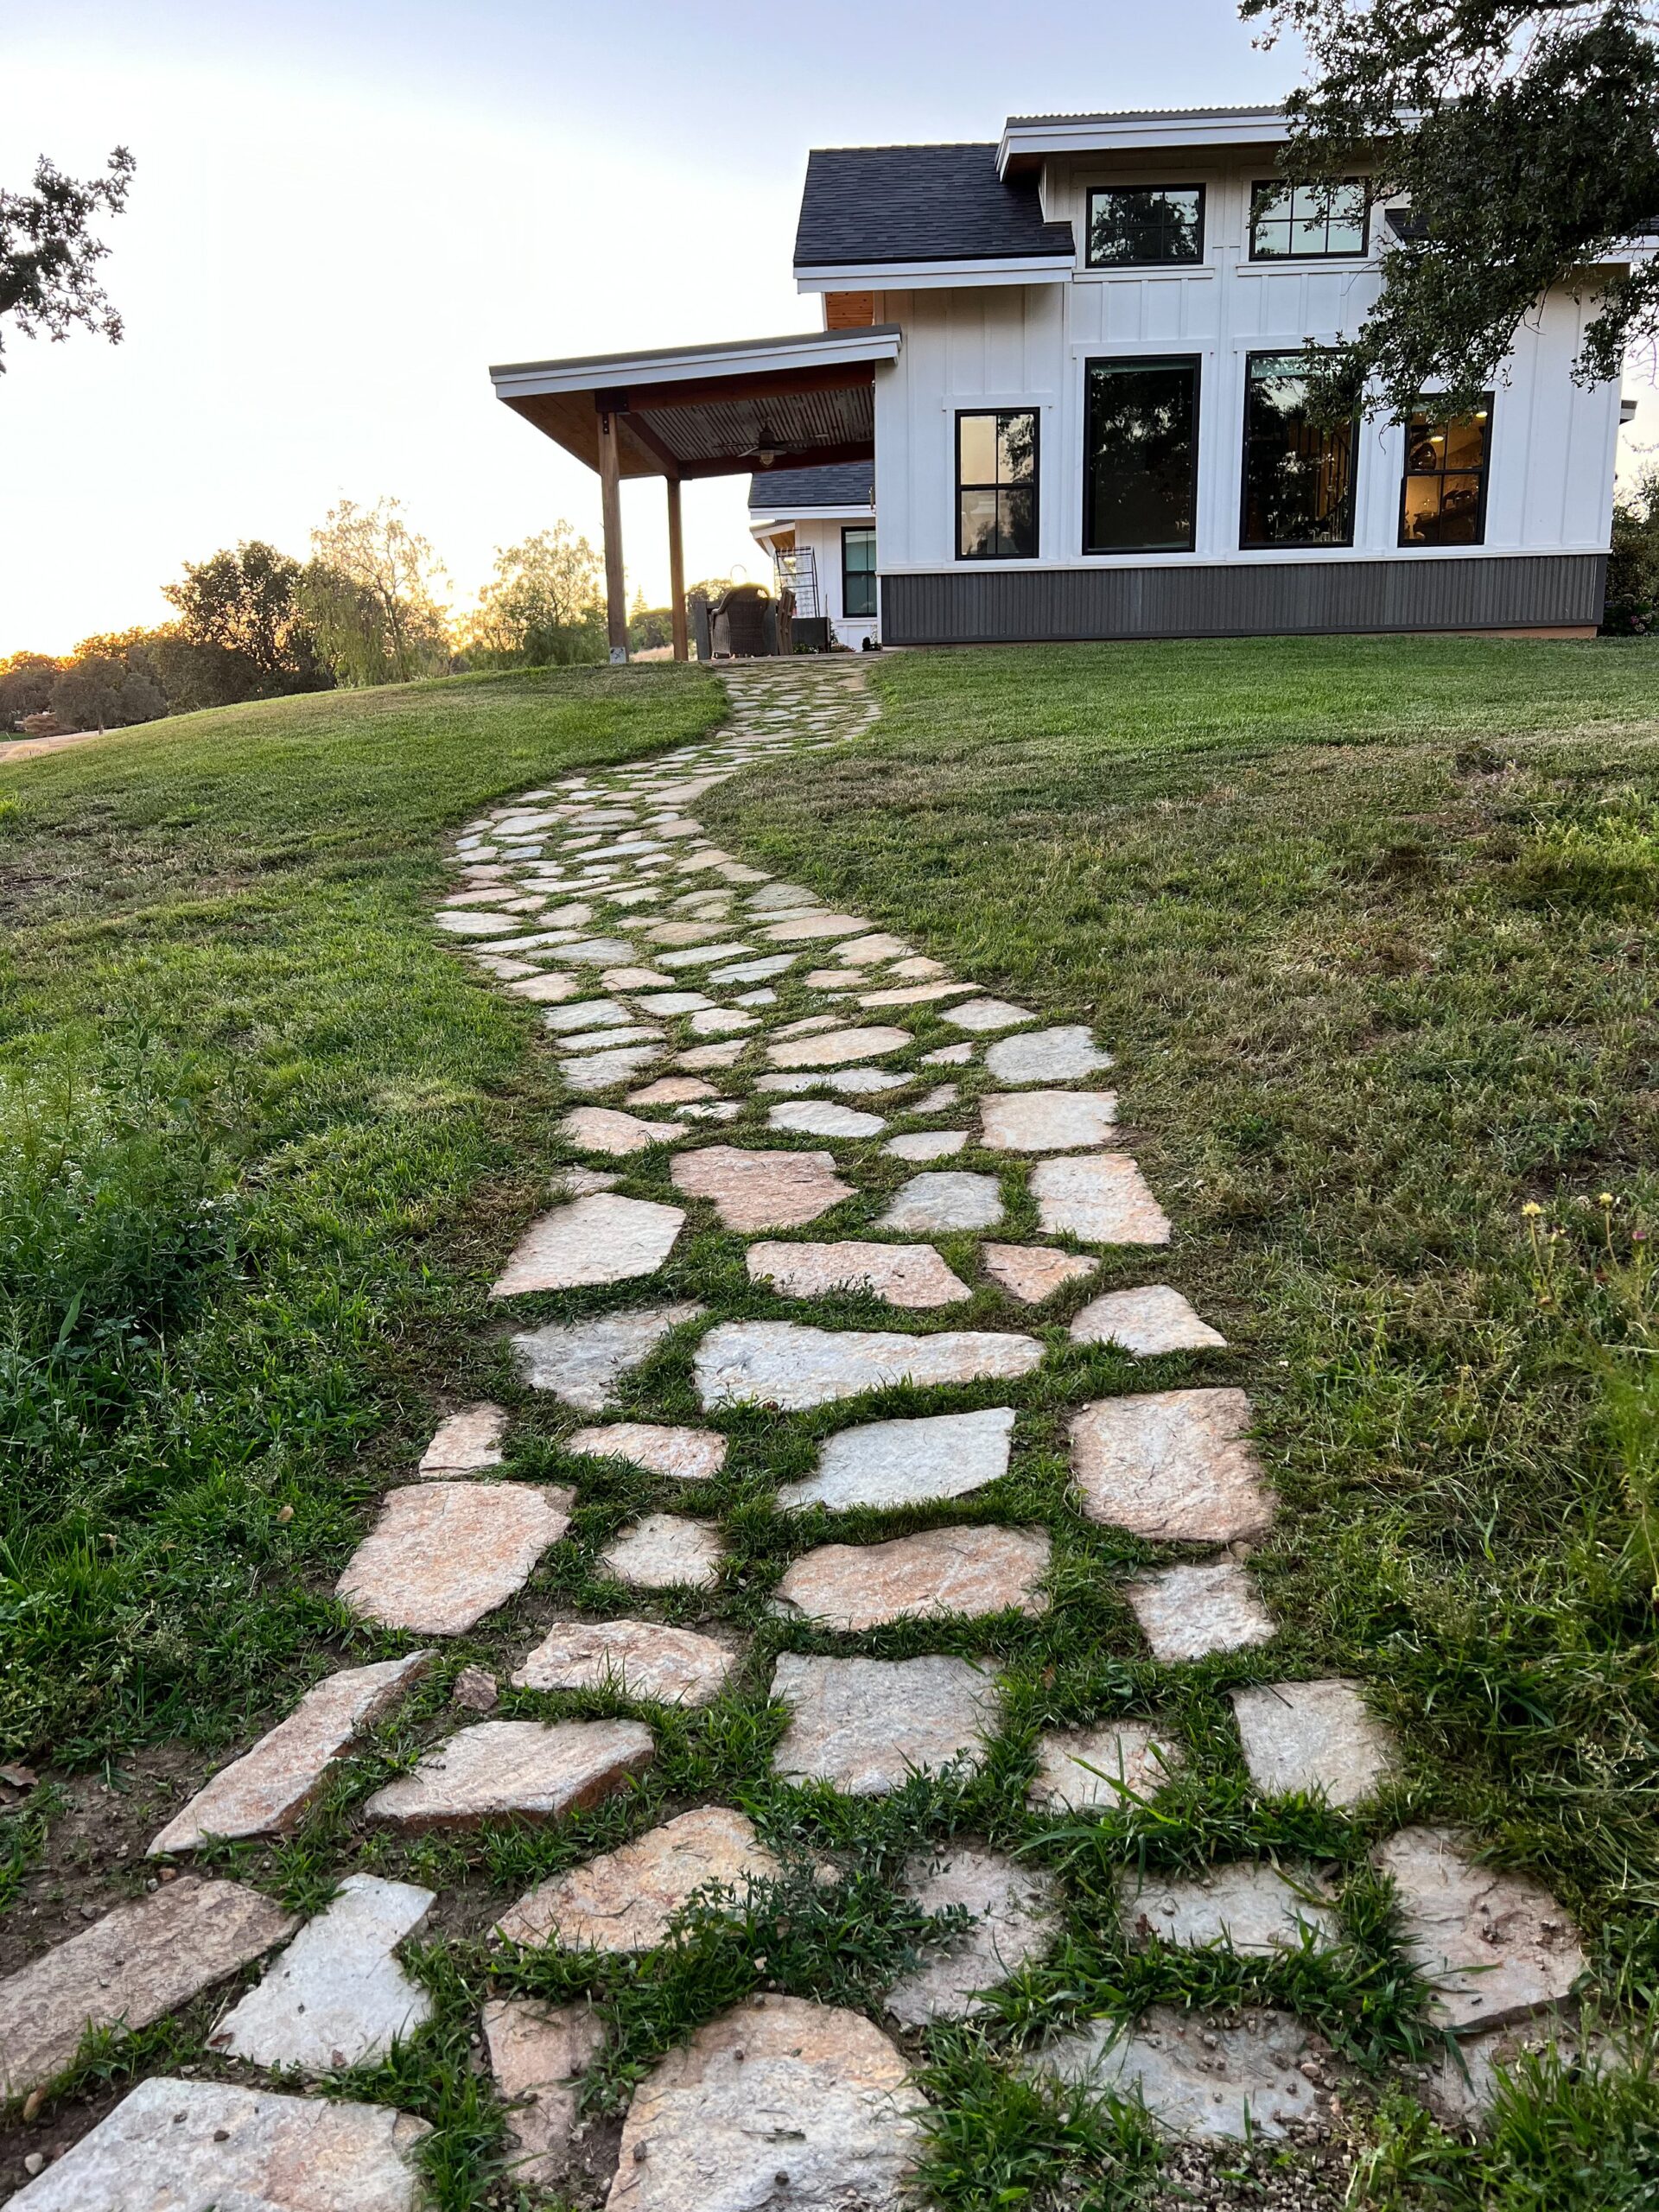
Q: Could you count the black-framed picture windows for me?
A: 2